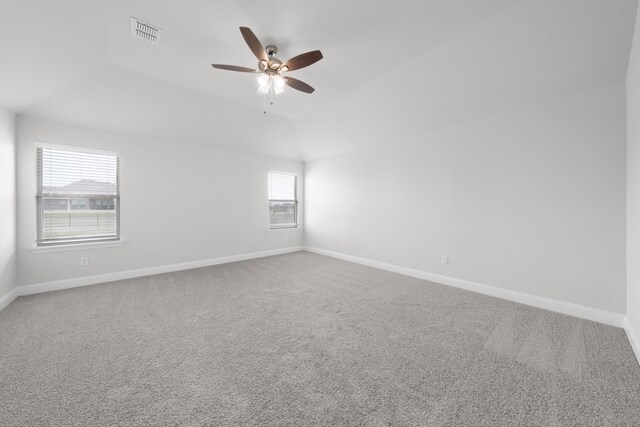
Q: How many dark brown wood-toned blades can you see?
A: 4